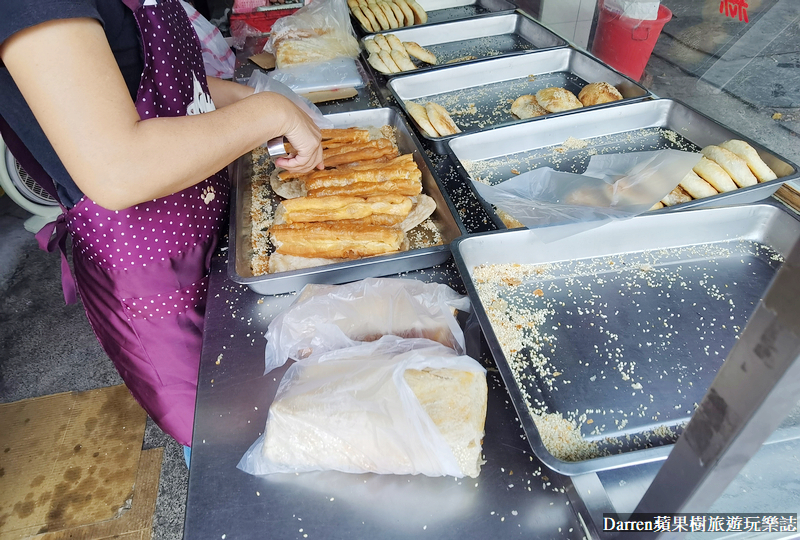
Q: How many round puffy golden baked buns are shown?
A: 3